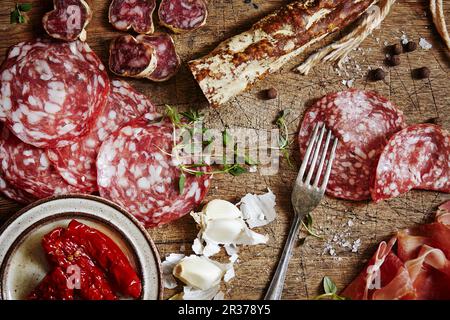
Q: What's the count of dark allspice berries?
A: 6